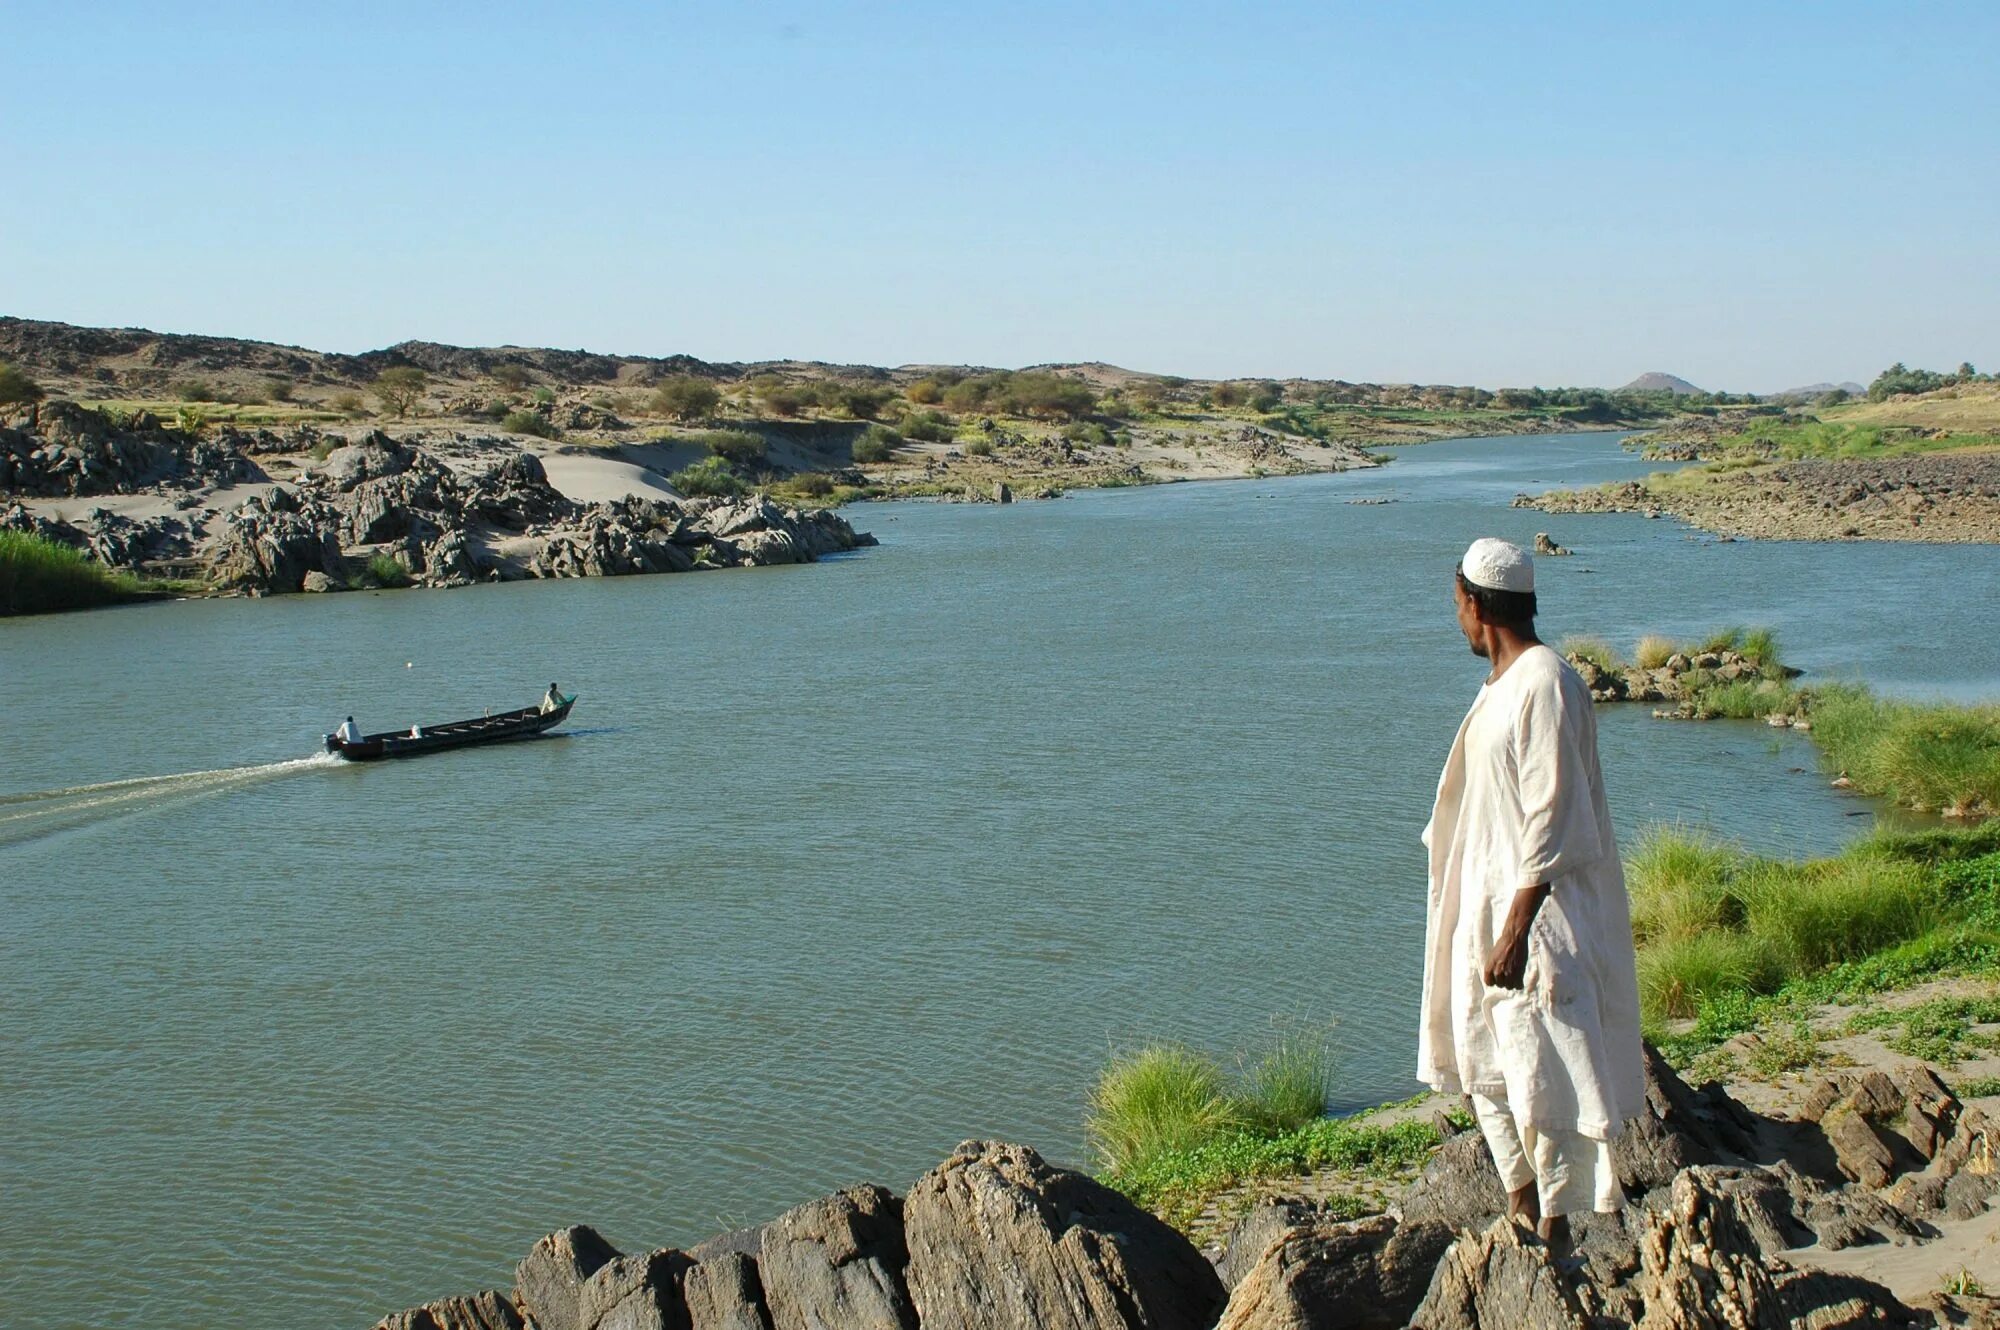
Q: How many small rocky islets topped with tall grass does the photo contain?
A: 1